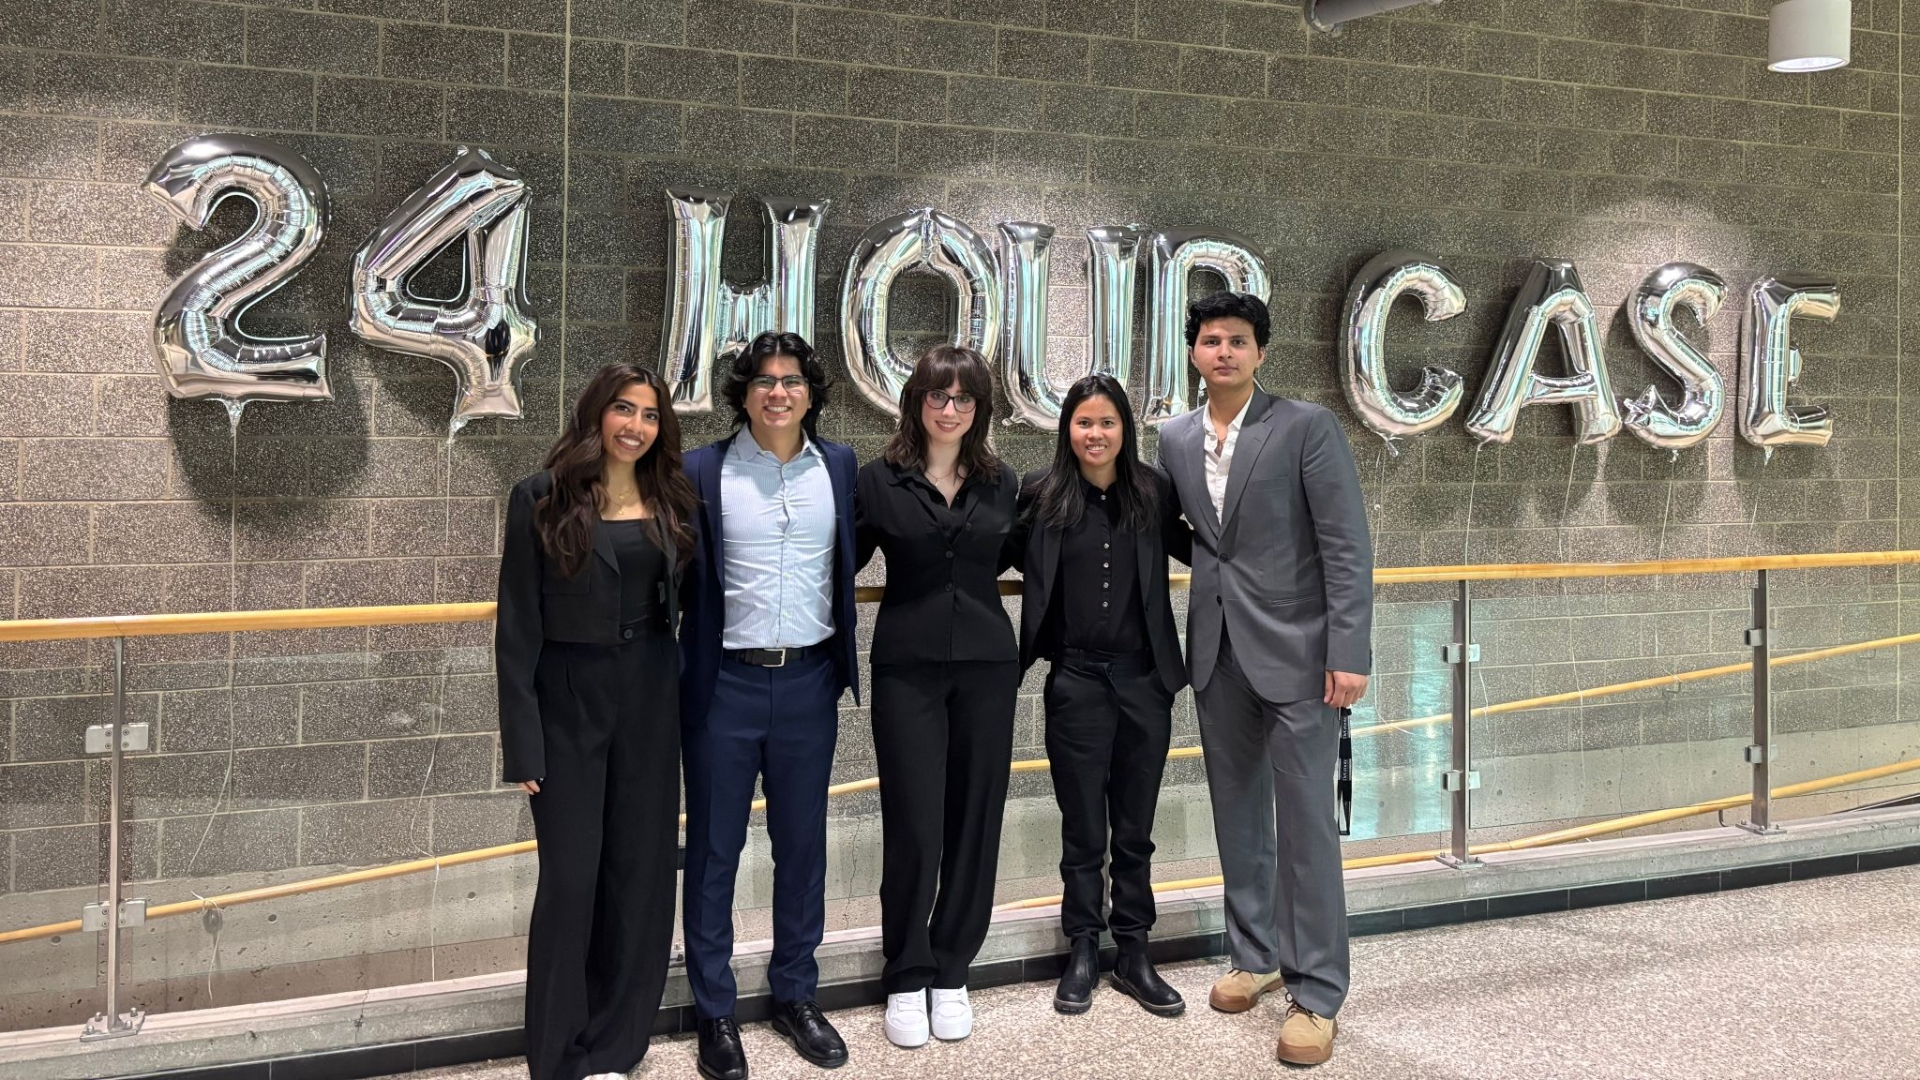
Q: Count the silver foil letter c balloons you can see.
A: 1